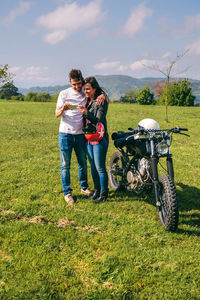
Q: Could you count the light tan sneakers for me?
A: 2